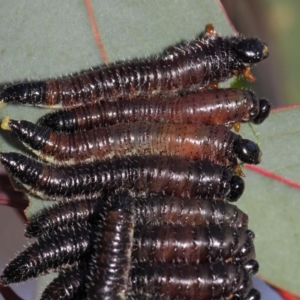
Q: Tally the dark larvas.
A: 8